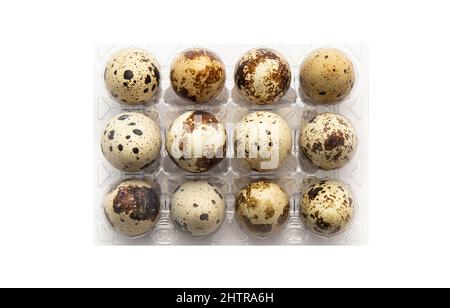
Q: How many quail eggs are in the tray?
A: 12